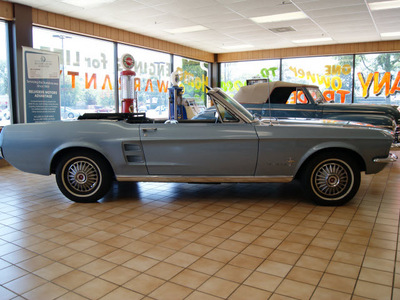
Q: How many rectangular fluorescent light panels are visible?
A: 7